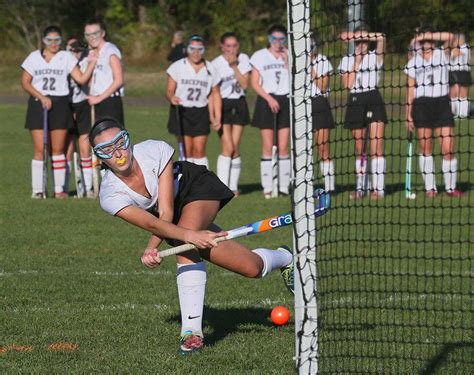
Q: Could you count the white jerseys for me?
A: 11